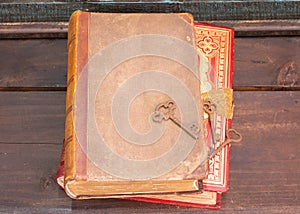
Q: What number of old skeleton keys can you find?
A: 3